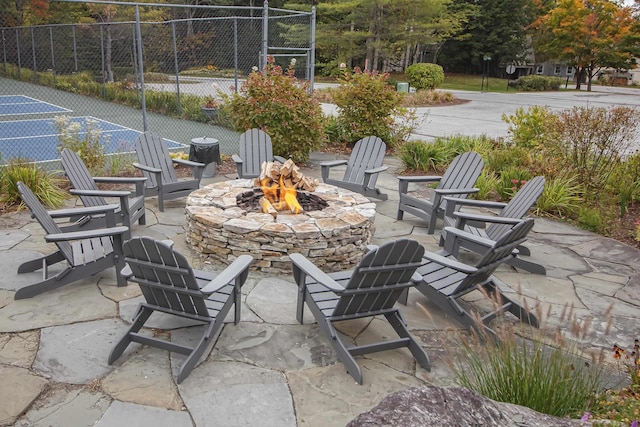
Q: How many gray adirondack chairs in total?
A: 10